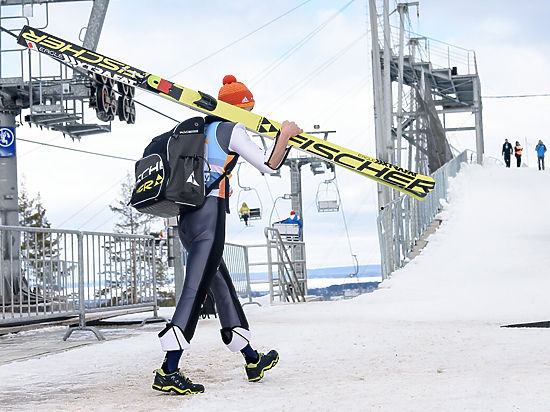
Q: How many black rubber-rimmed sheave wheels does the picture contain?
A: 8